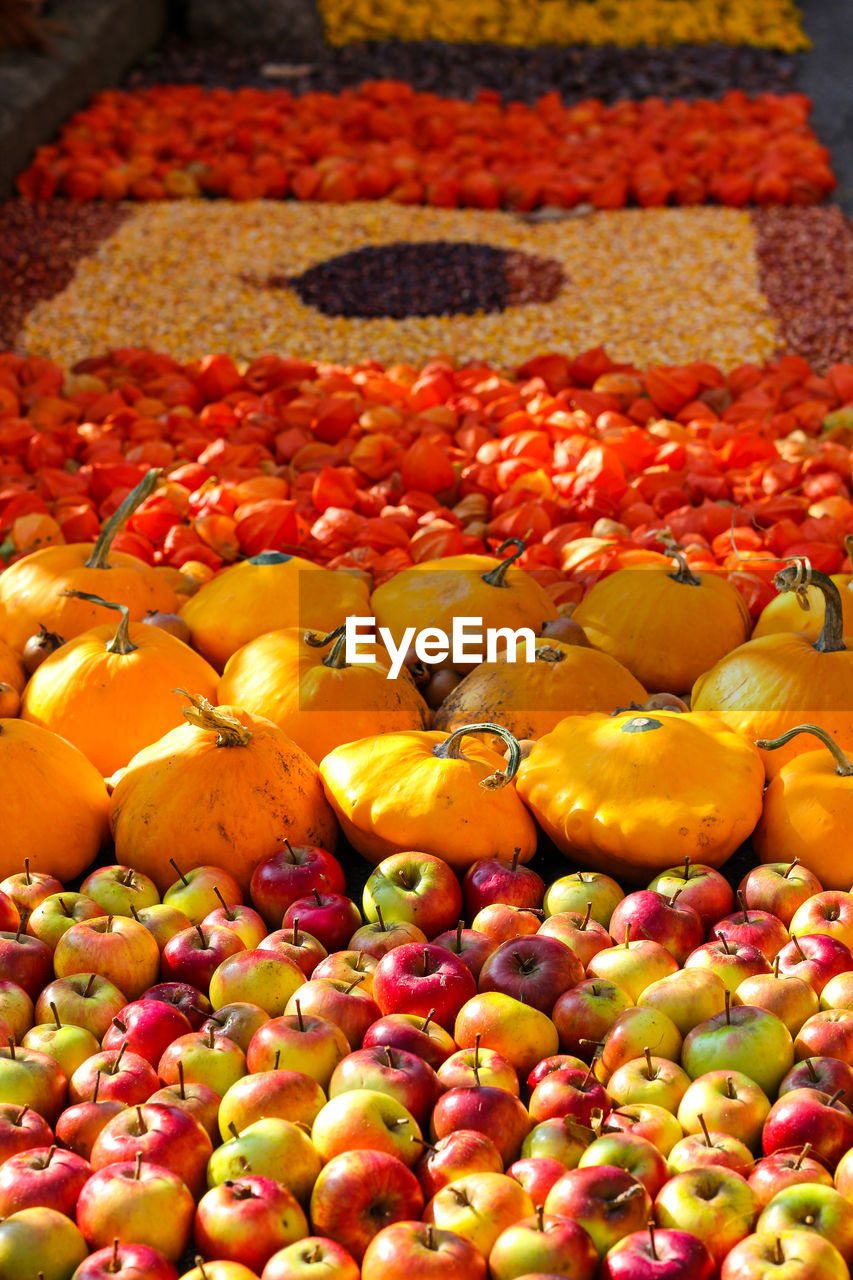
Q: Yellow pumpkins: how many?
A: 15